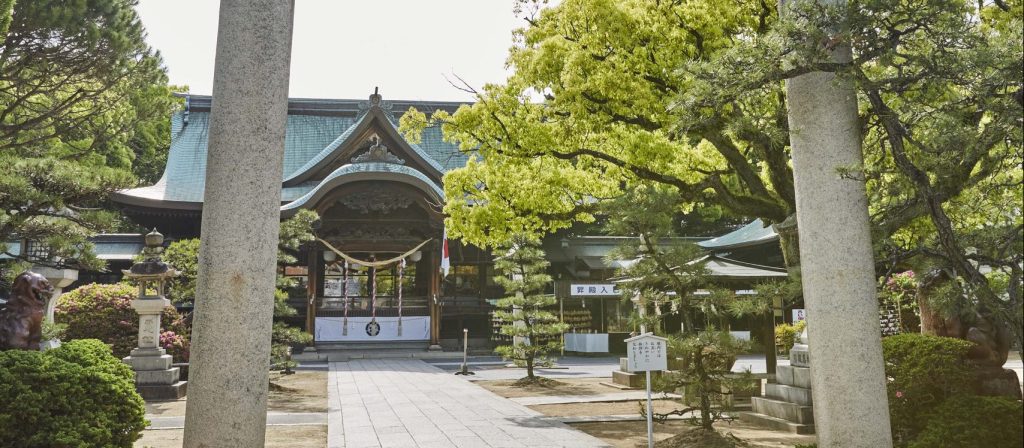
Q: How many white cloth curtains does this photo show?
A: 1